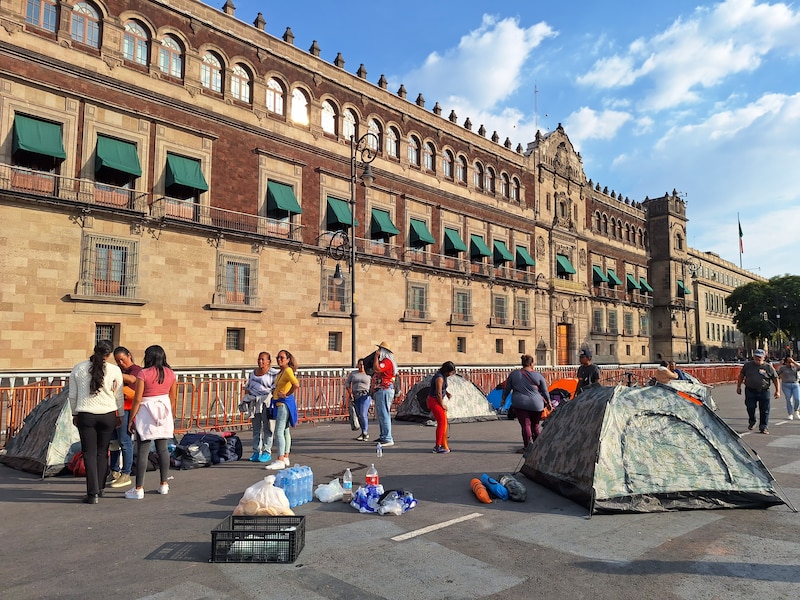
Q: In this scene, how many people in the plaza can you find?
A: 14